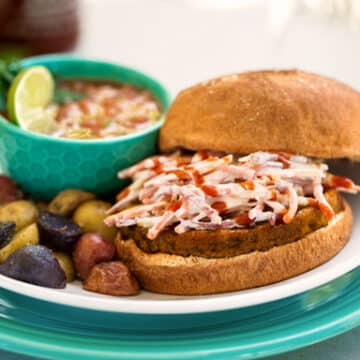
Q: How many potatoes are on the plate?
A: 11